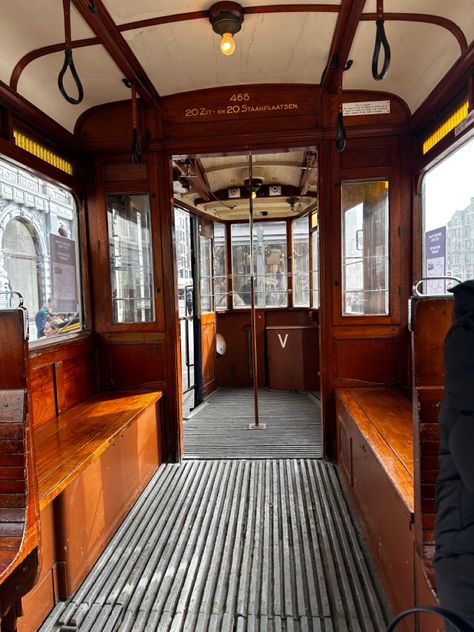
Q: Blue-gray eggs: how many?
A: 0